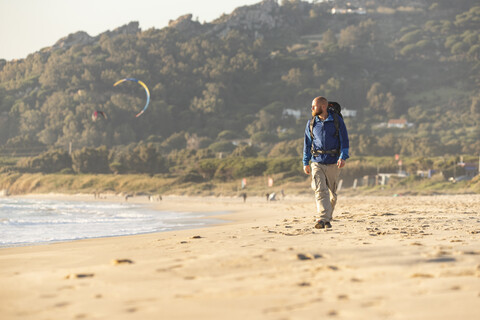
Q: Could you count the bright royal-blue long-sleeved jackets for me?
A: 1